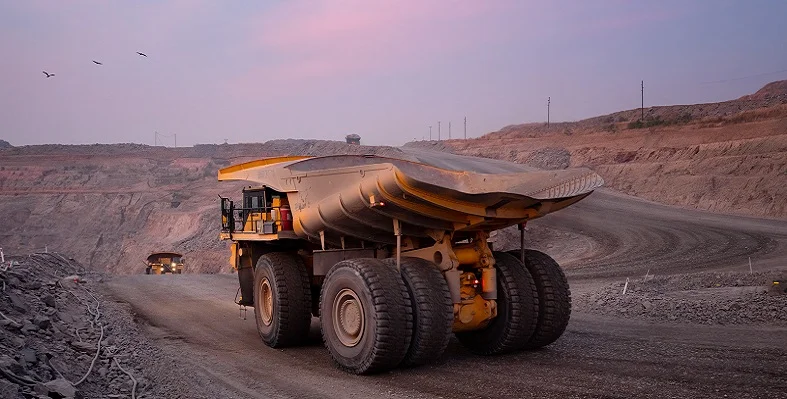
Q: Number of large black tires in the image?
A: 5